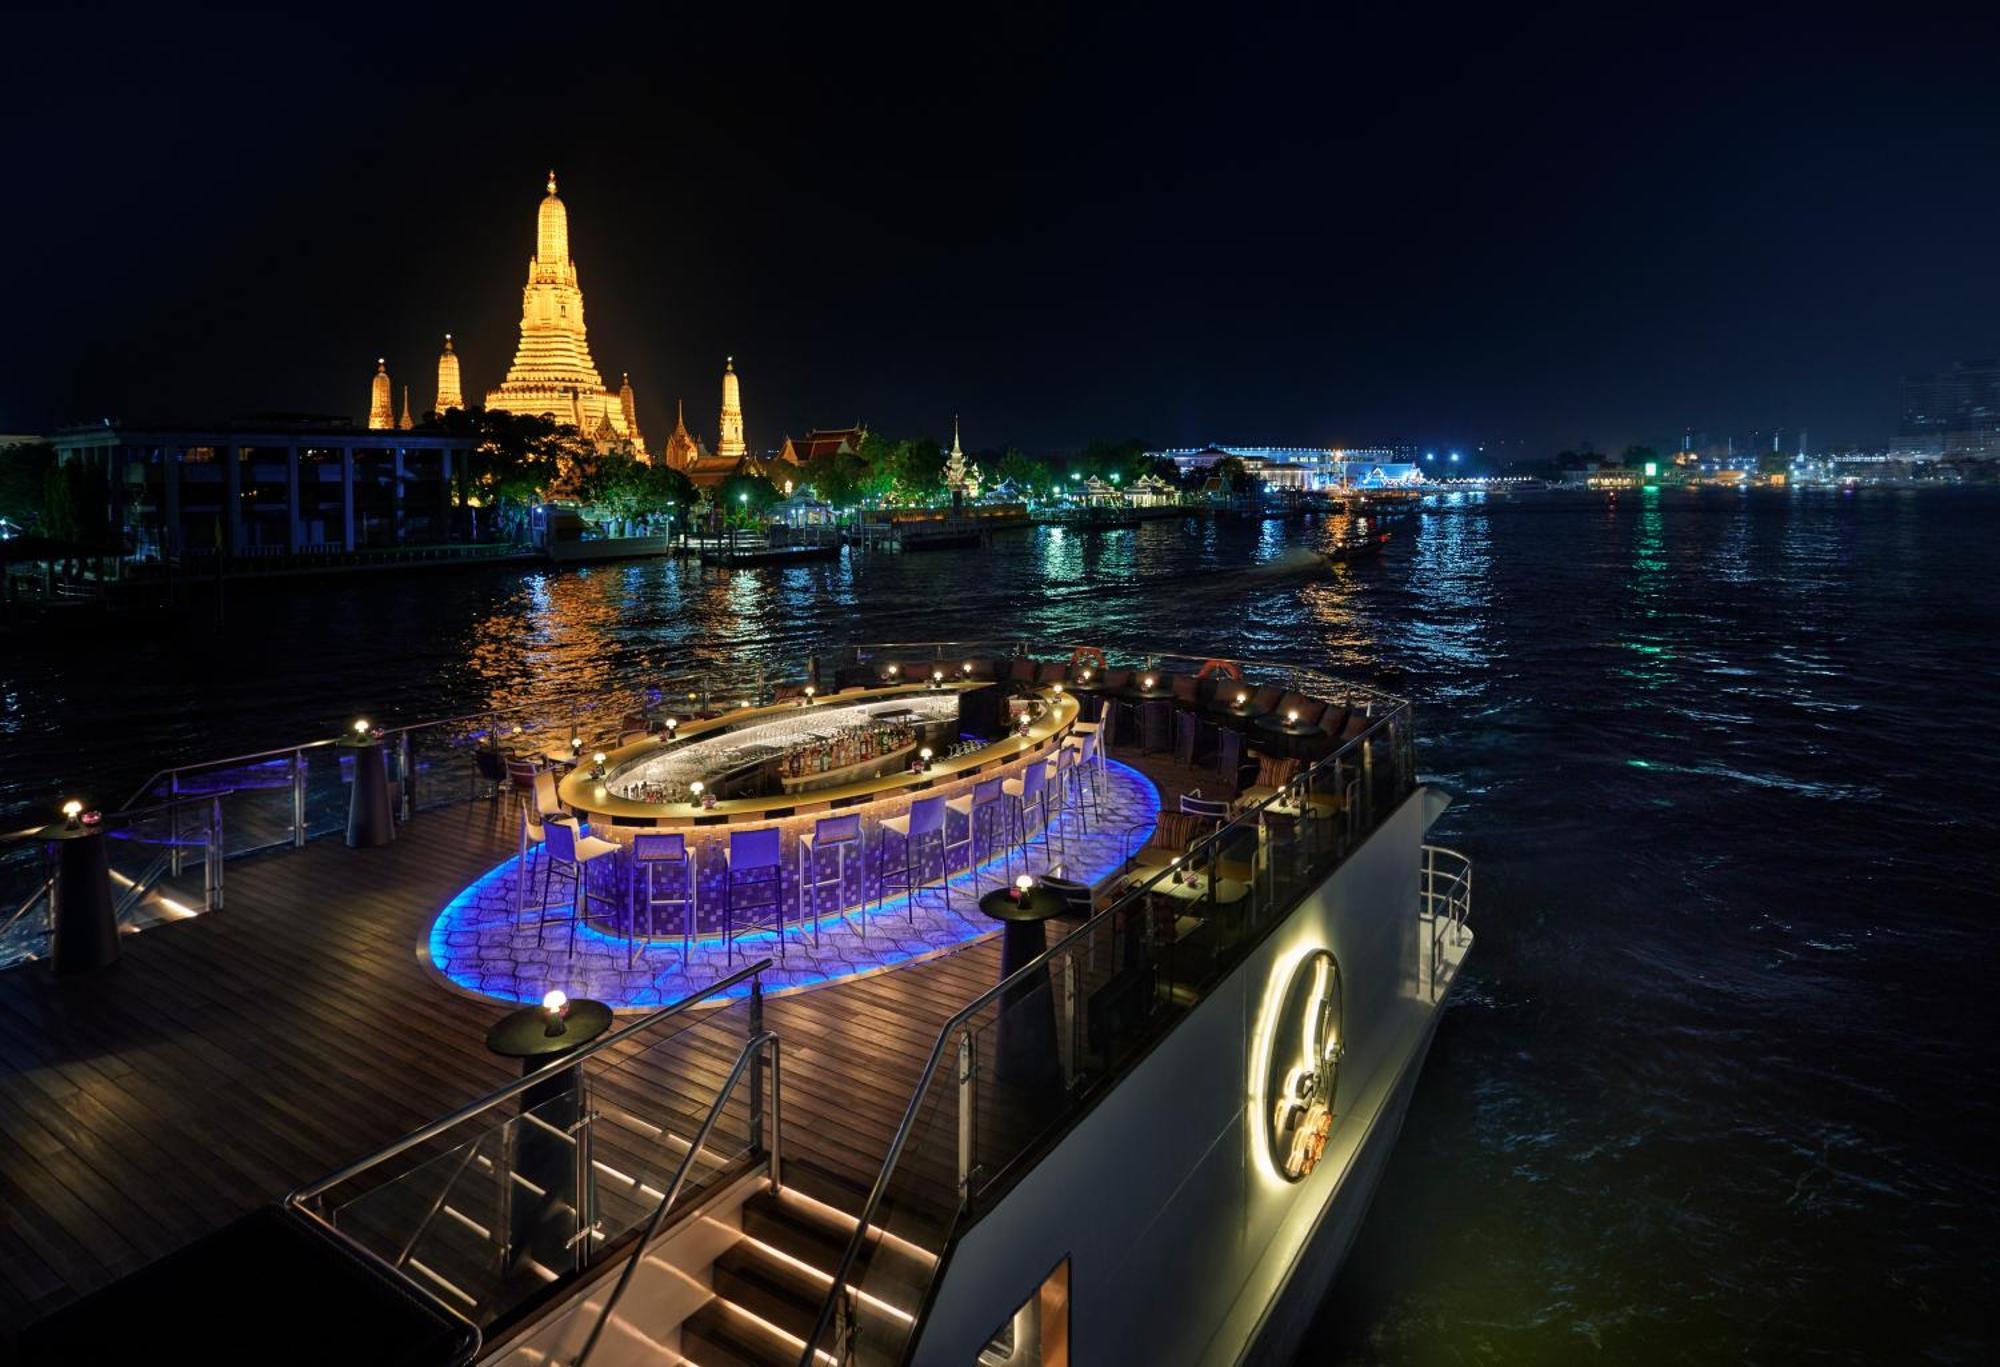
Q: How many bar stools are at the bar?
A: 12